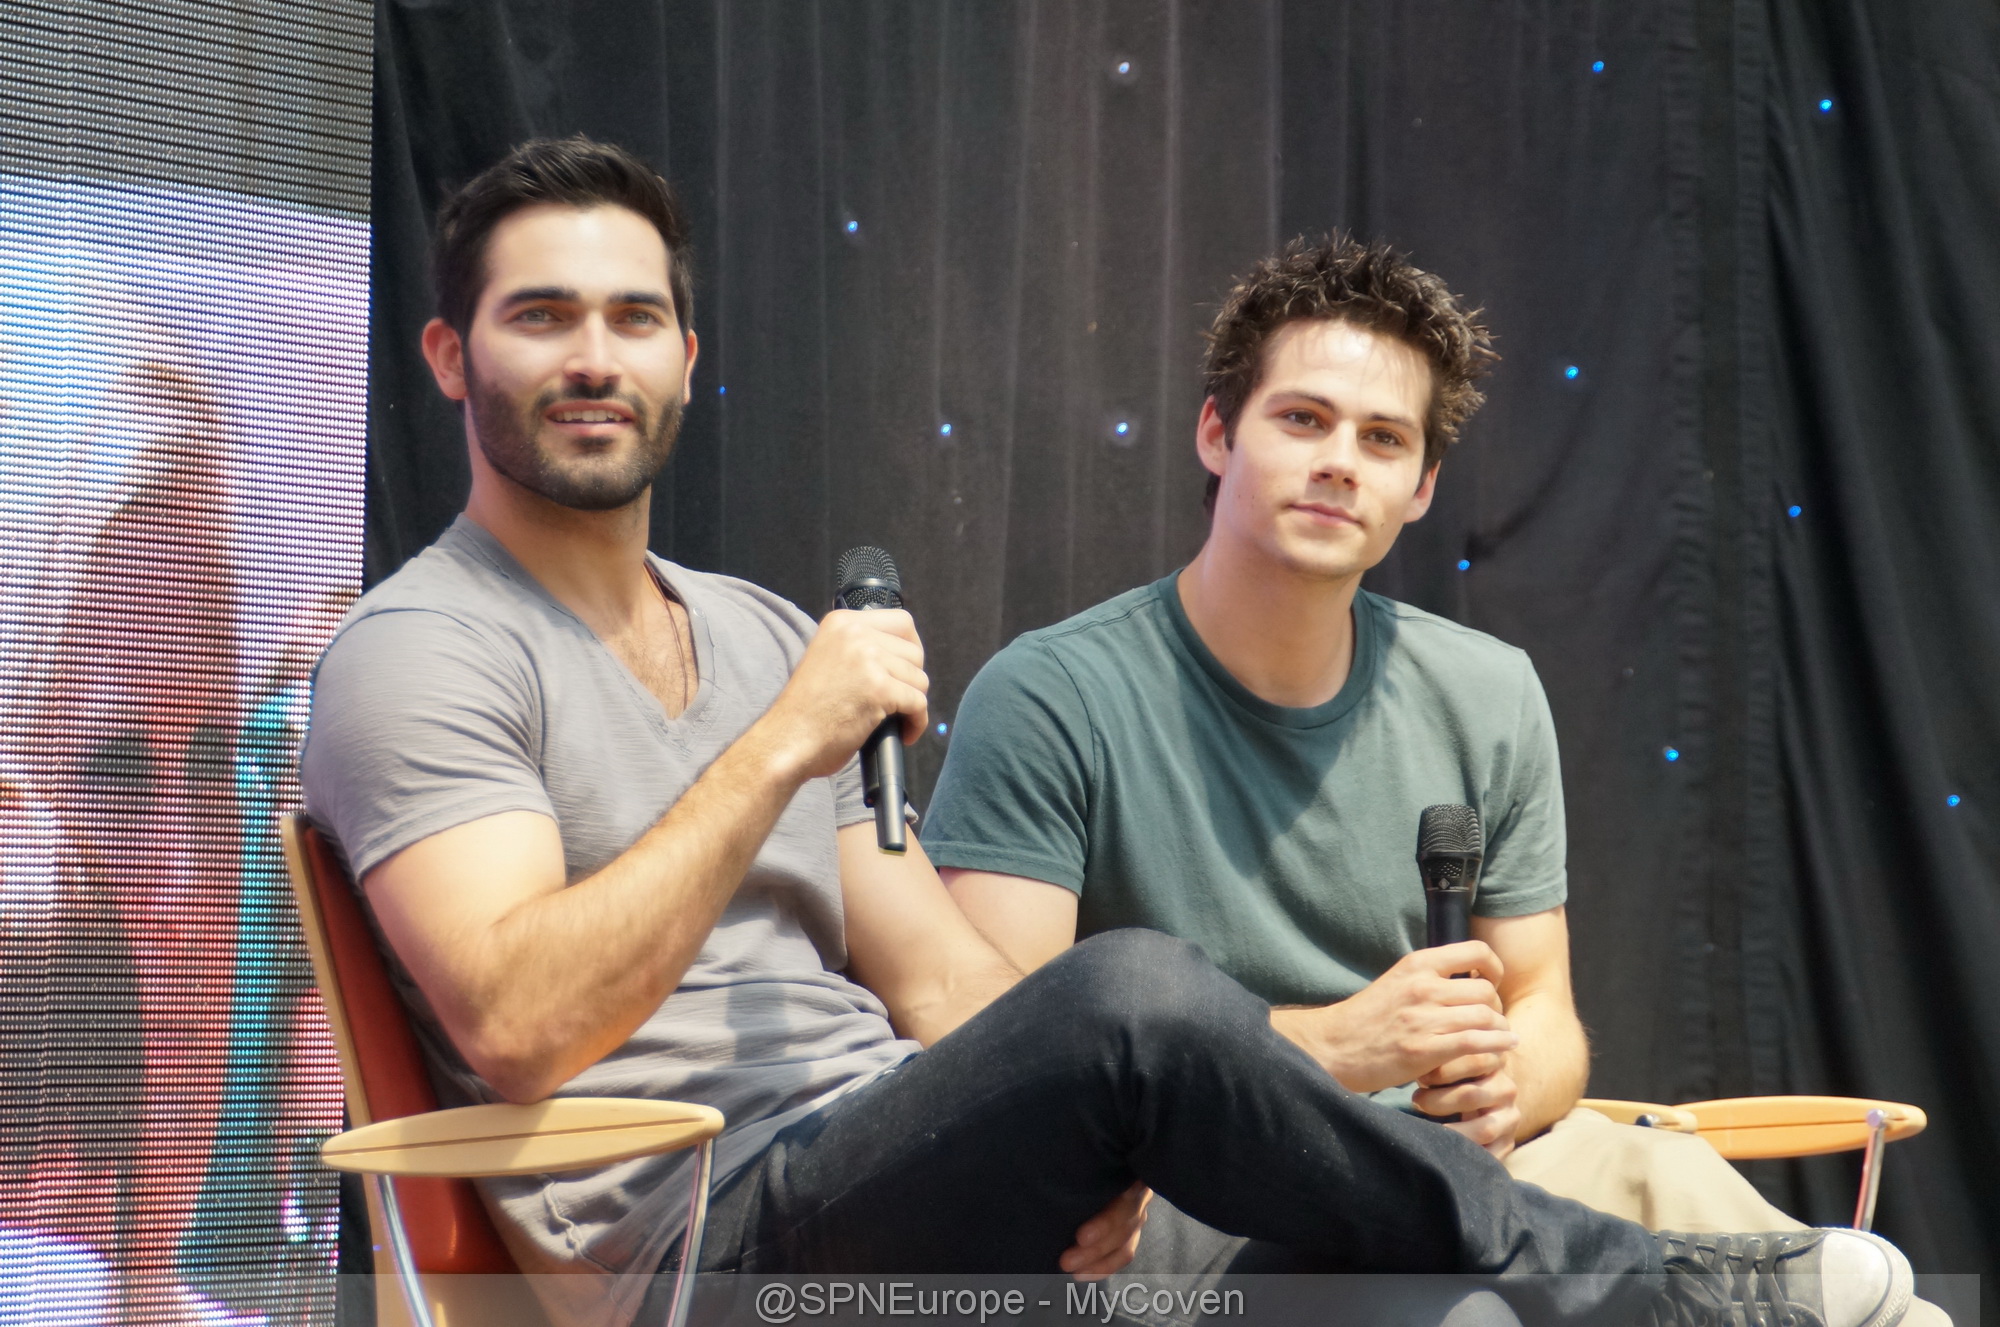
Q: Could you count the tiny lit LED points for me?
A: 13